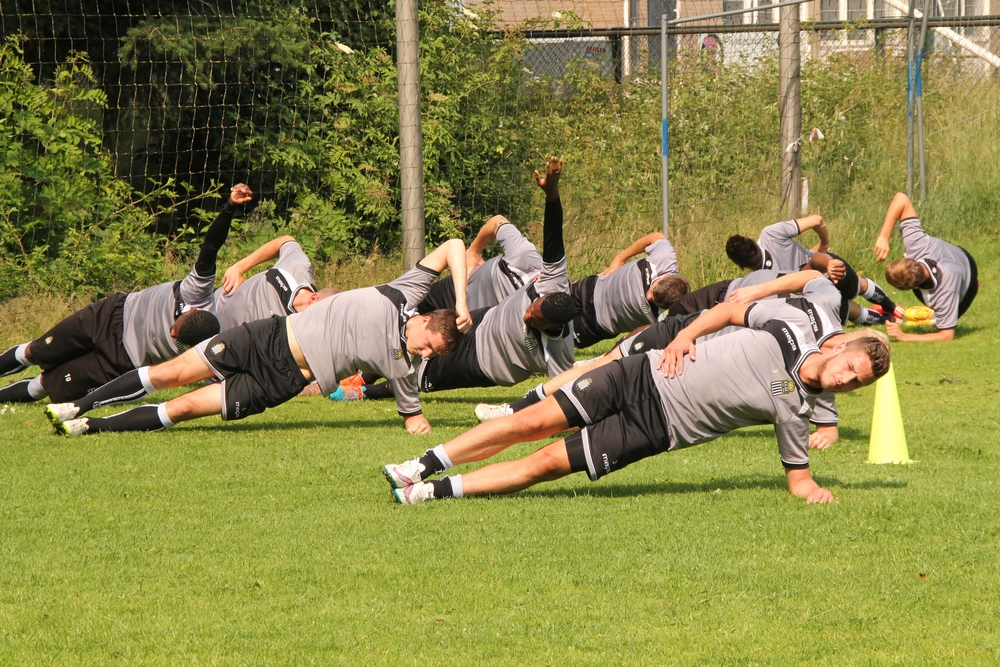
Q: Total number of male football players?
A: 11